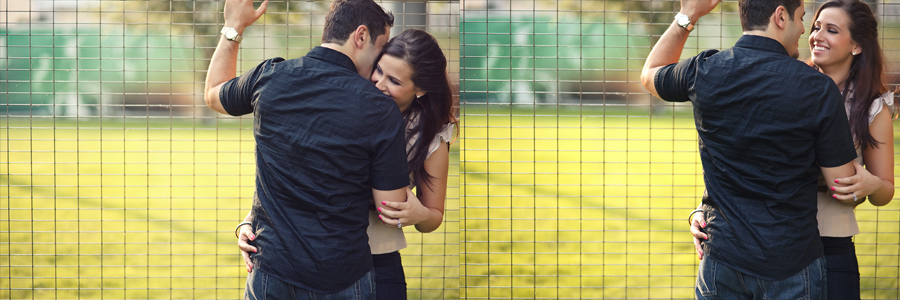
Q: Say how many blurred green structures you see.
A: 2